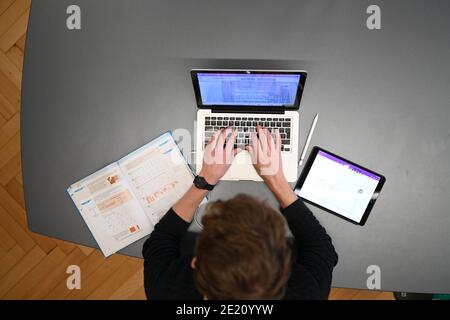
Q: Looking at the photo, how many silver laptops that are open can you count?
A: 1